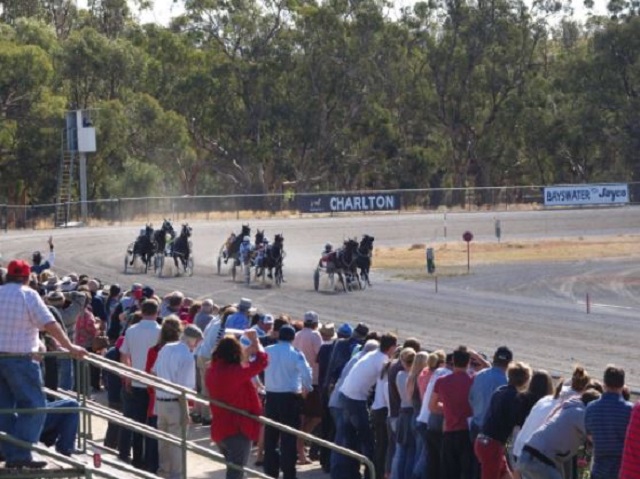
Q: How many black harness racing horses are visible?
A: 8